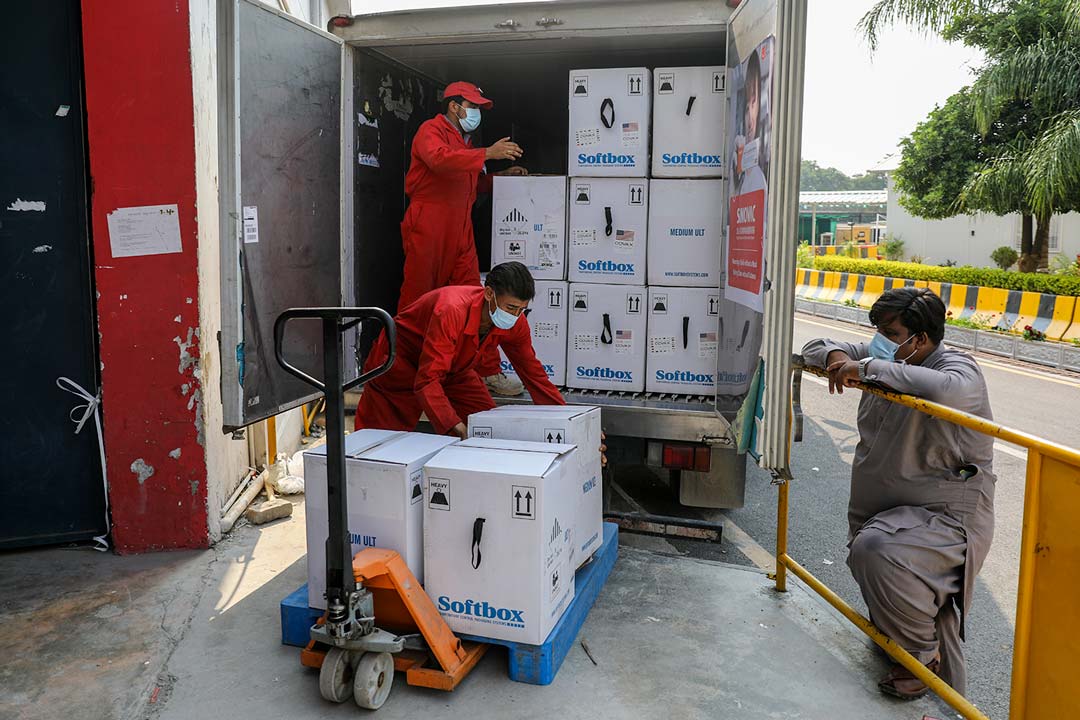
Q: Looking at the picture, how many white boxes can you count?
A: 11